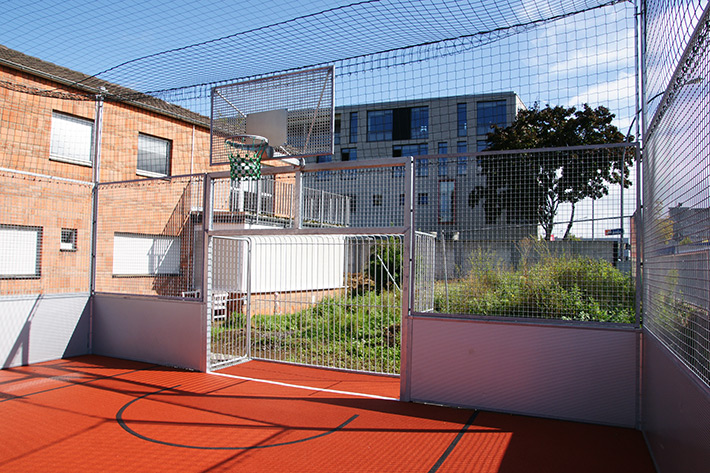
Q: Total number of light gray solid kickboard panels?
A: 4